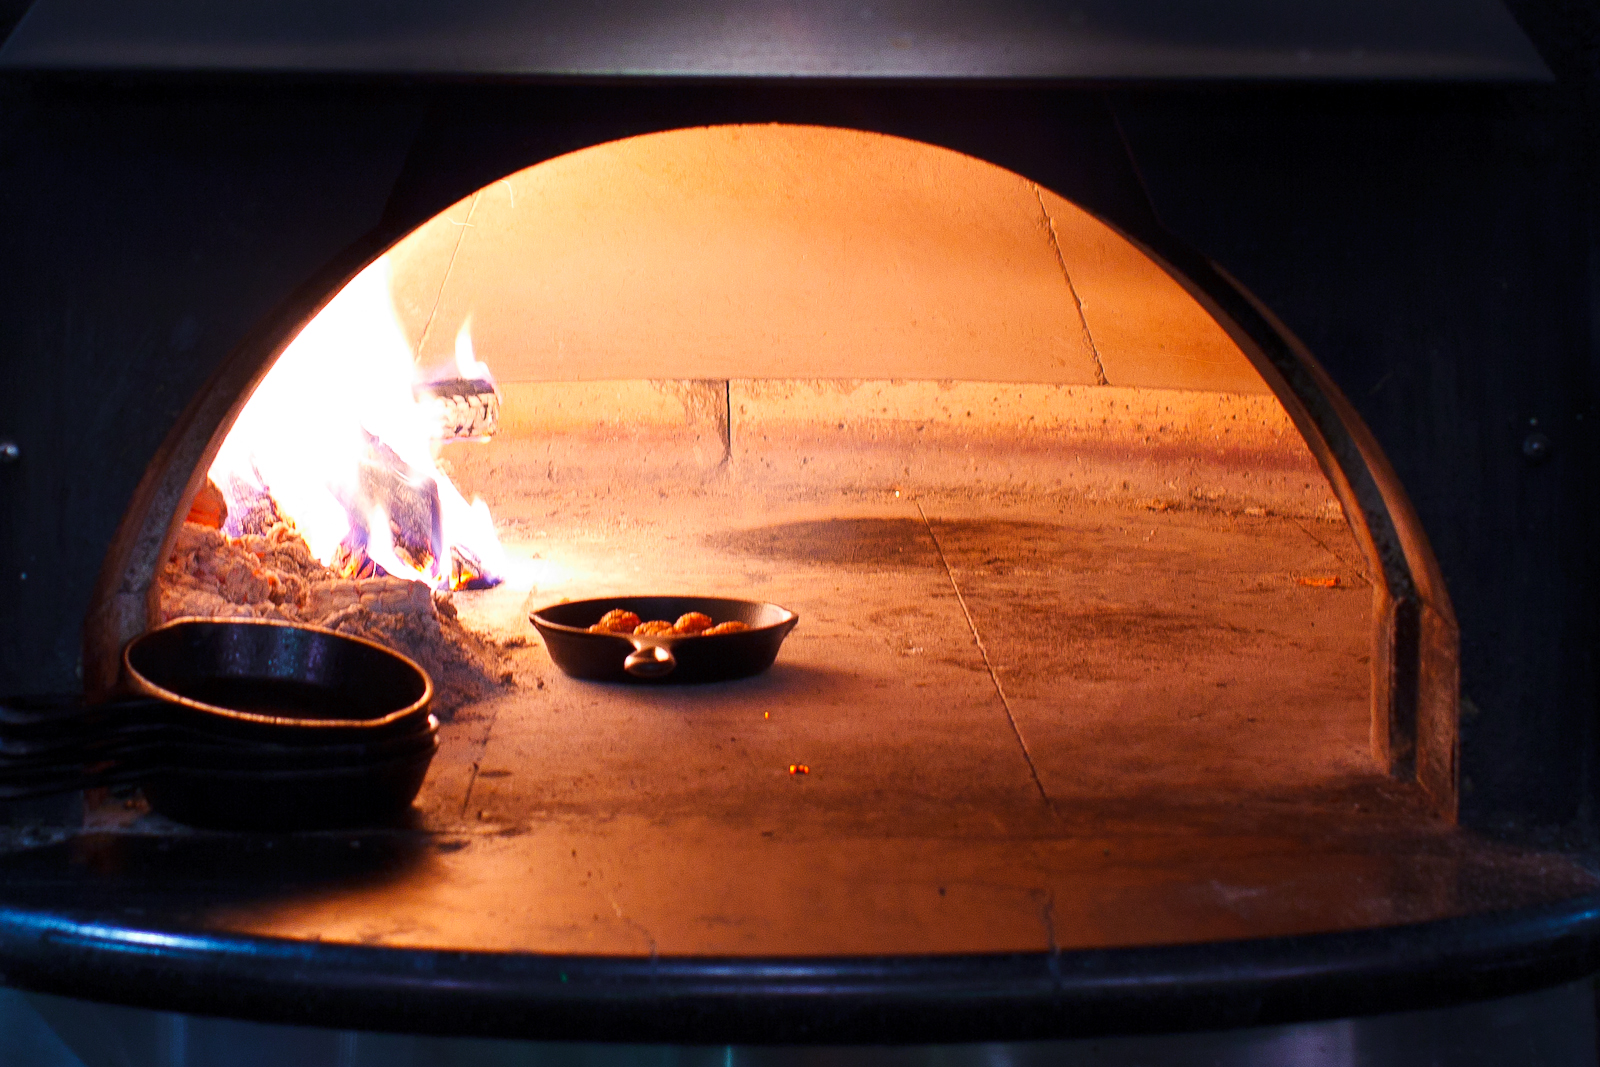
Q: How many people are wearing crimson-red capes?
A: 0